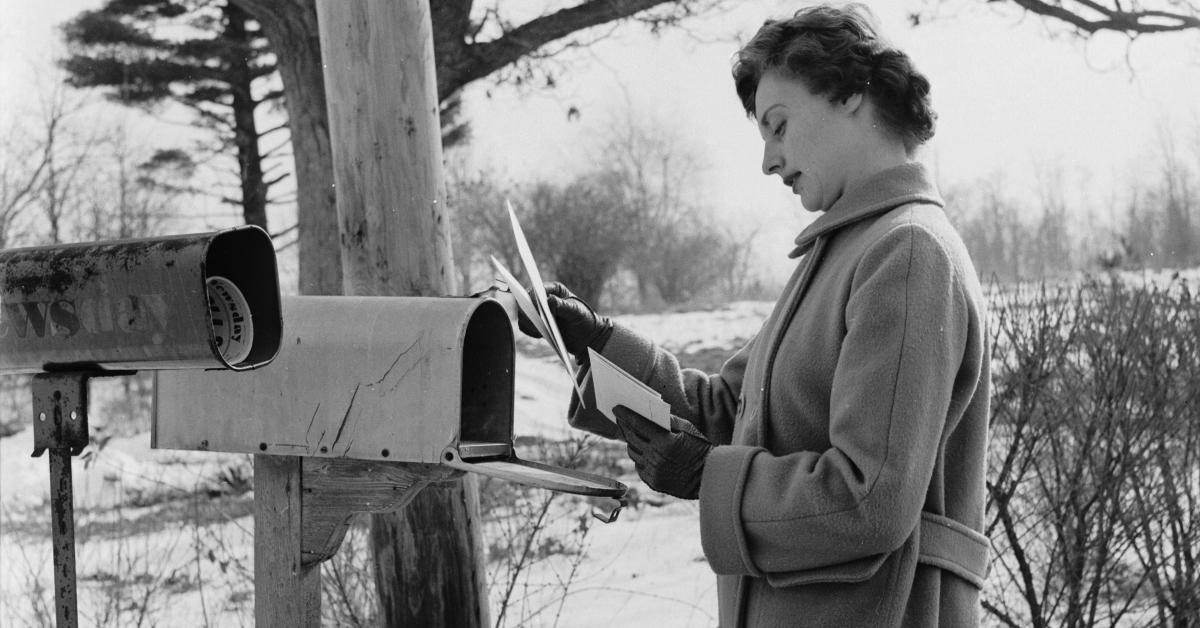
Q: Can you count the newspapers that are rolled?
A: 1